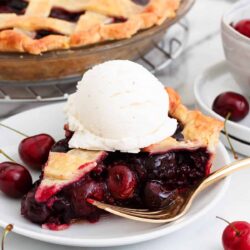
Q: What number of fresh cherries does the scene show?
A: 5